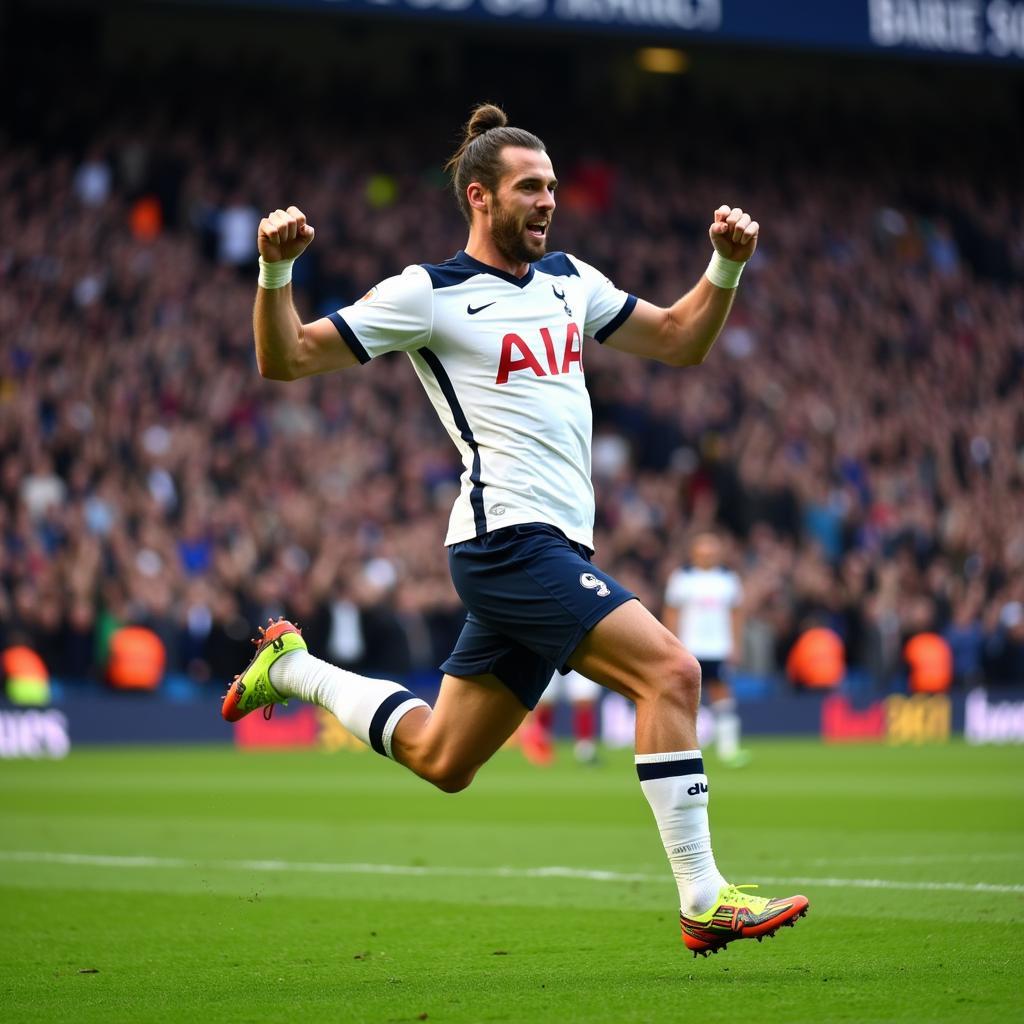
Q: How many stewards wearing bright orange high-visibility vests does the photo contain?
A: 4